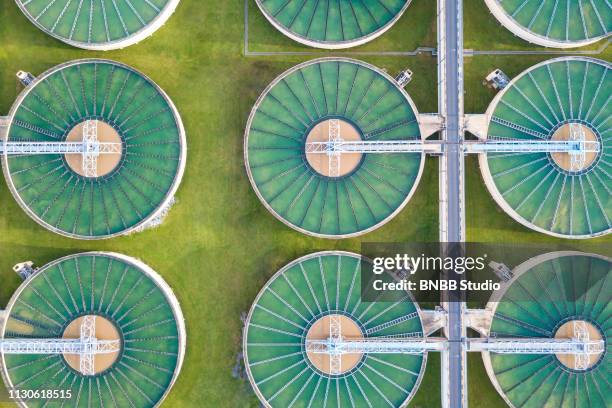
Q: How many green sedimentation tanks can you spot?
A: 9